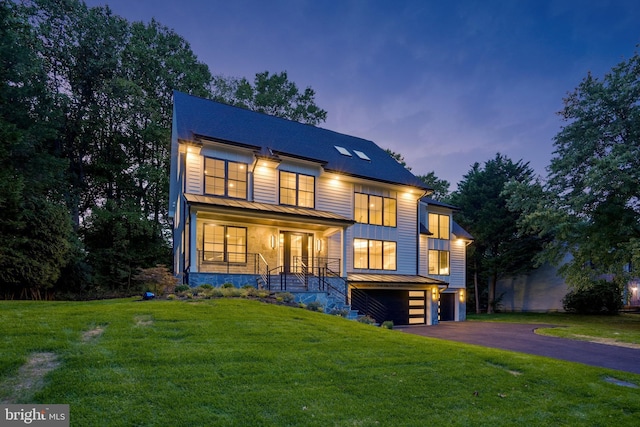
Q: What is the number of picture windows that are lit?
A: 7